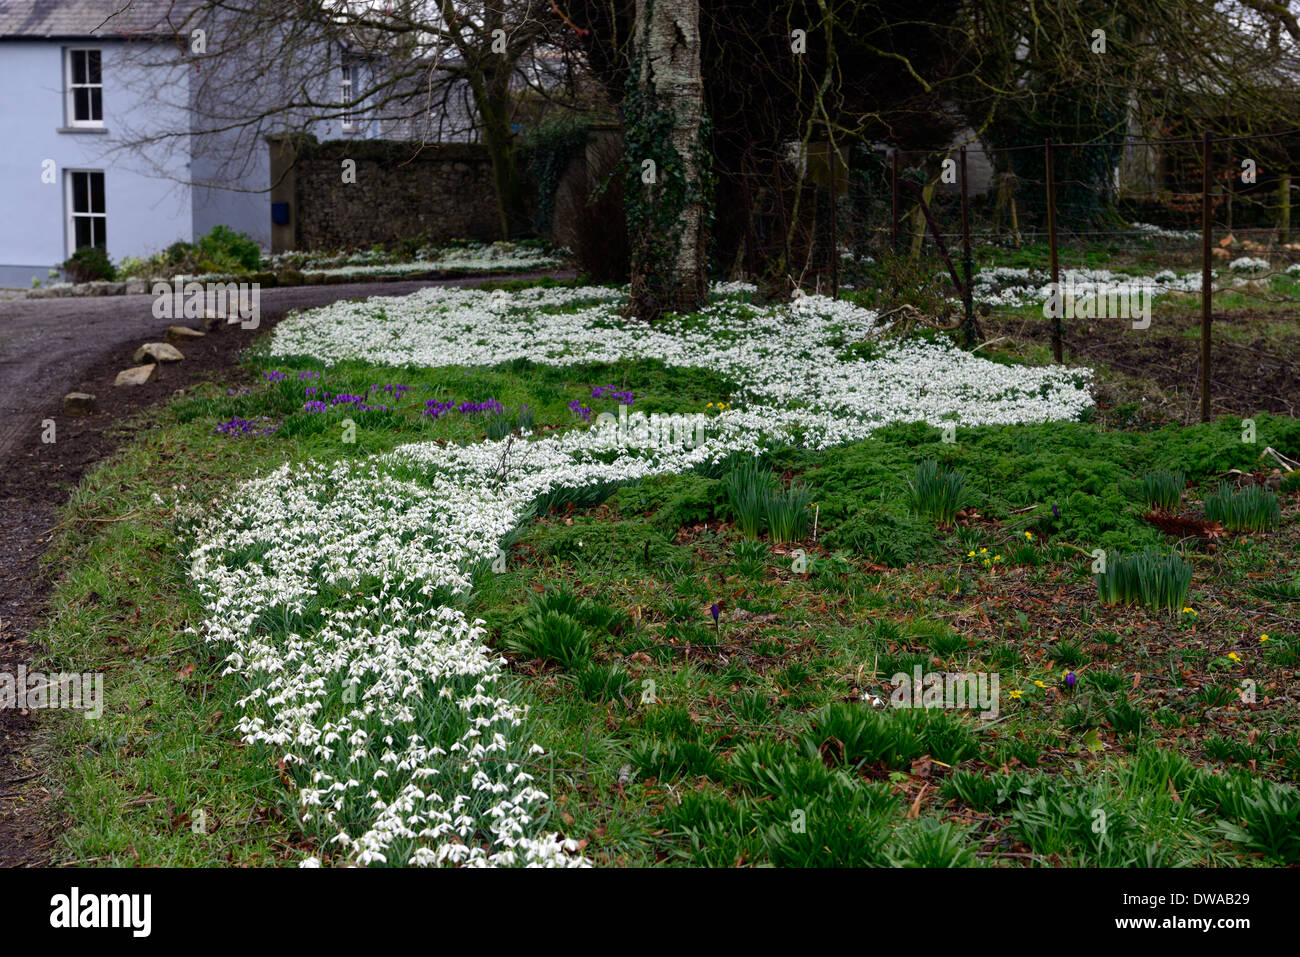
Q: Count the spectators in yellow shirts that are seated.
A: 0